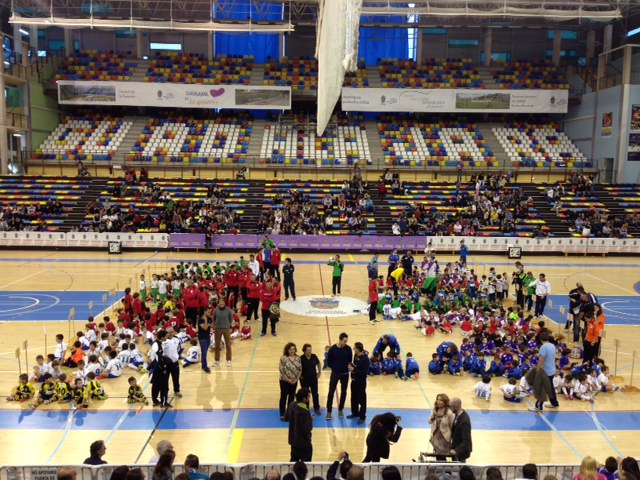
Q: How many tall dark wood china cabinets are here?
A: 0